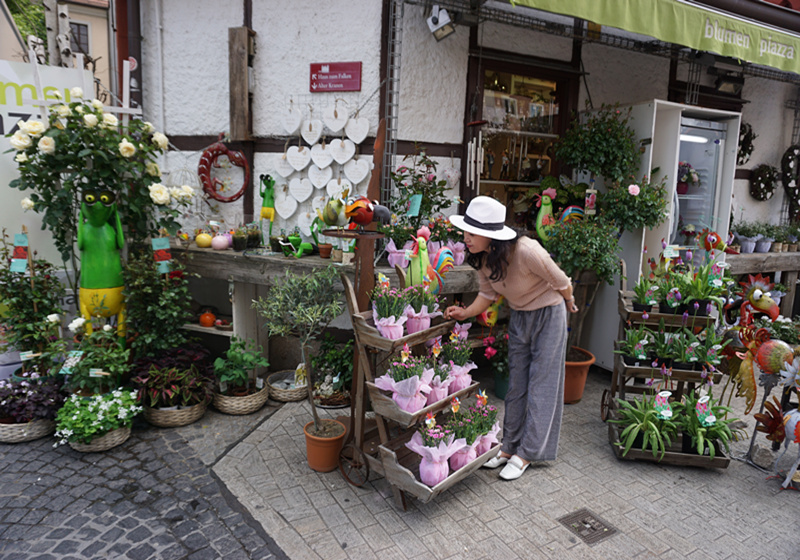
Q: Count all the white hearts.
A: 15